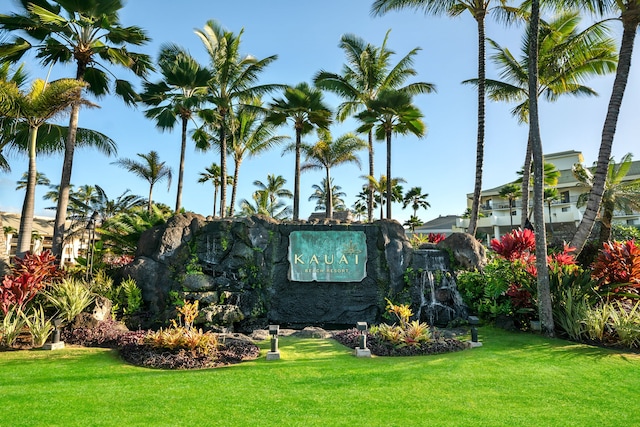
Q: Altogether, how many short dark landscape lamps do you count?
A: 4